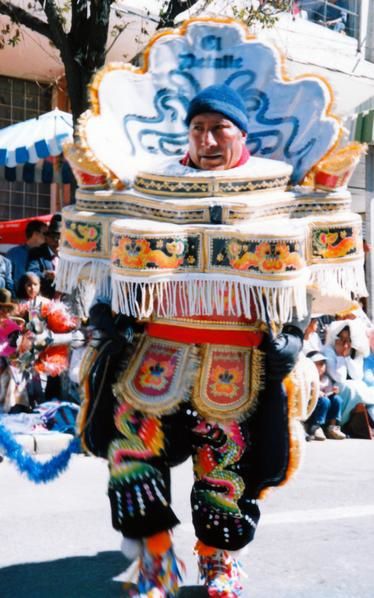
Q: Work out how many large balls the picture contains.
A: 0